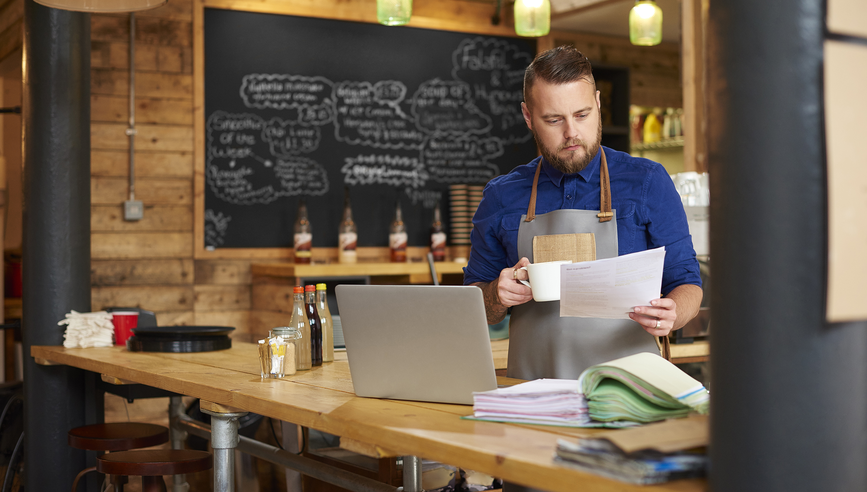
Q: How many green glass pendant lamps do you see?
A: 3